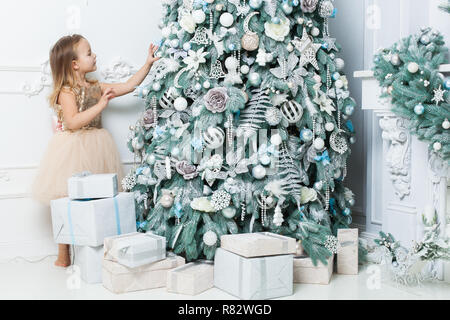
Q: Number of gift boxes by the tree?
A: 10